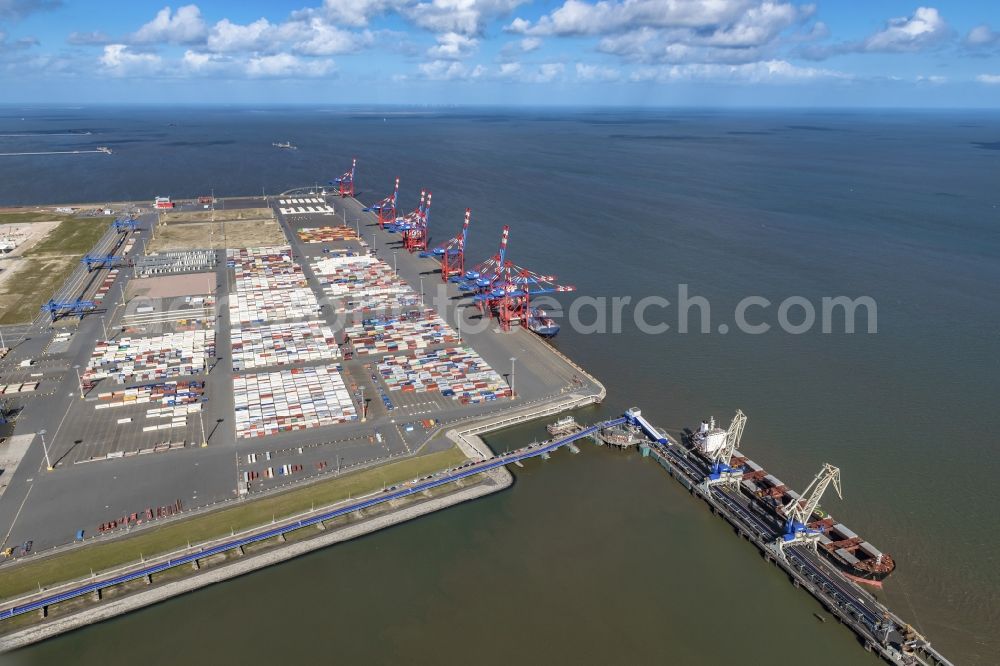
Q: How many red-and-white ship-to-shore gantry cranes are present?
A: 8